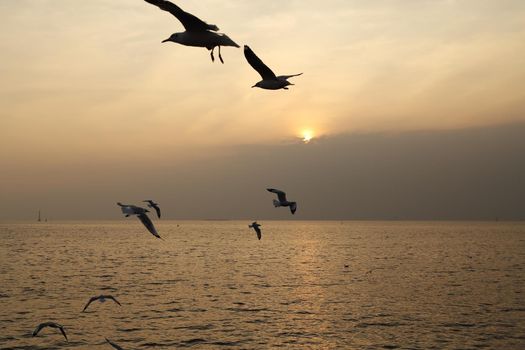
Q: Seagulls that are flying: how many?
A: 9